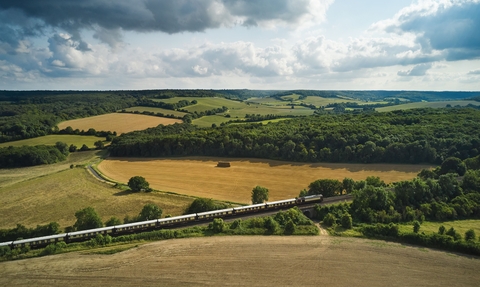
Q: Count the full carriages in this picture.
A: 7